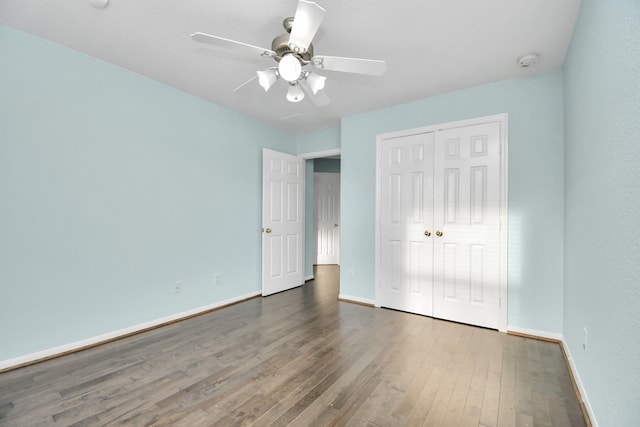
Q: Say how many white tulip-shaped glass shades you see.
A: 4